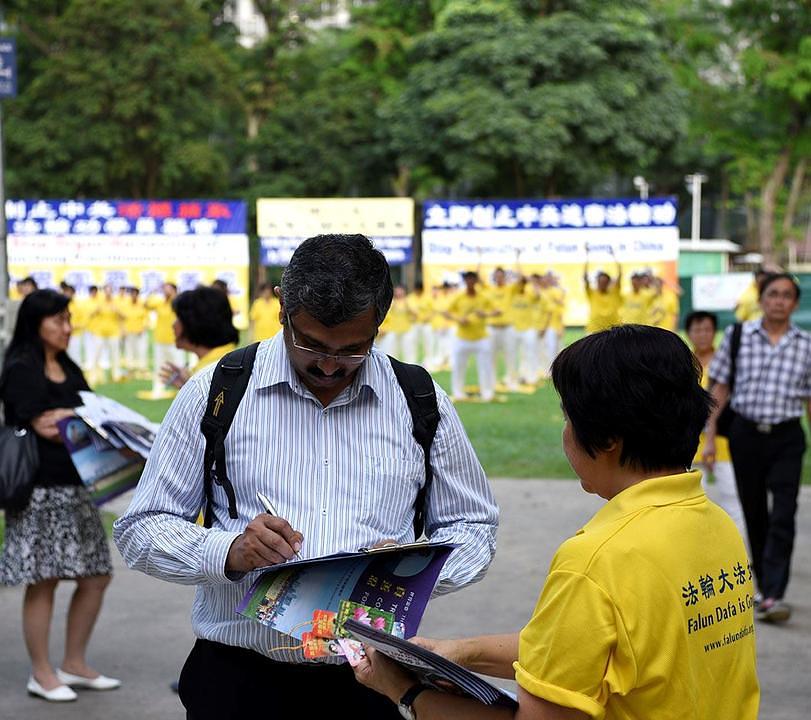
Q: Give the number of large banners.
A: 3